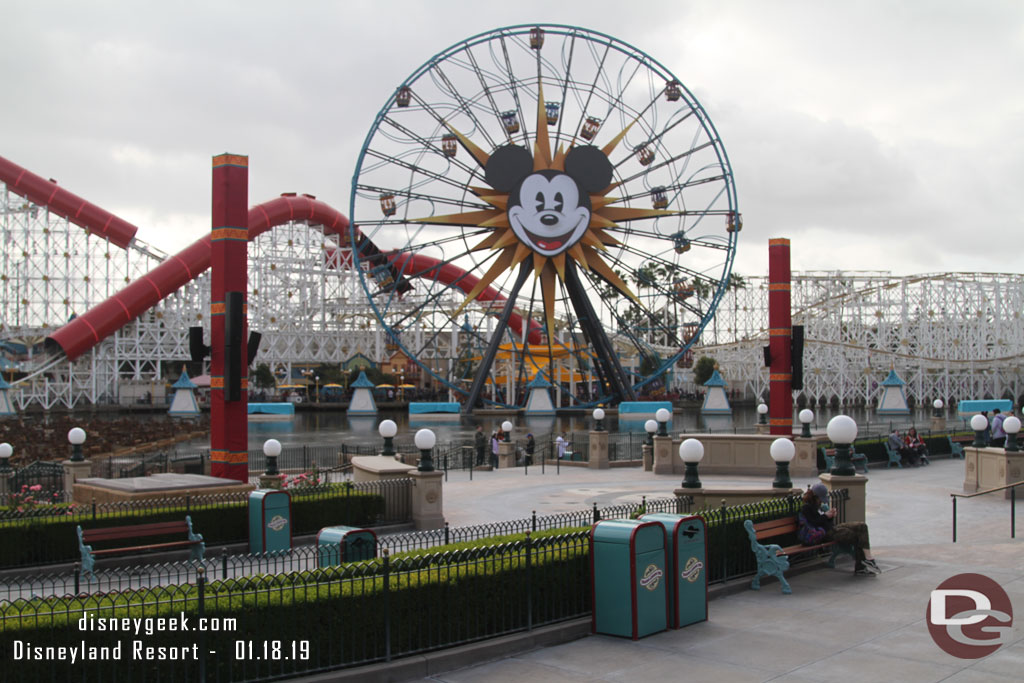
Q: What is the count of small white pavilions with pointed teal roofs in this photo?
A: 6